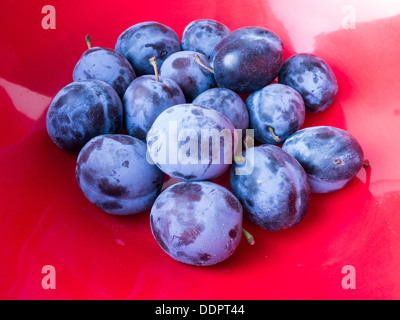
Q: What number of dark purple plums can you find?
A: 15